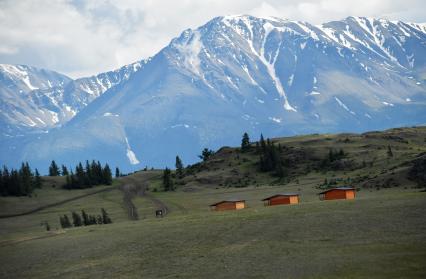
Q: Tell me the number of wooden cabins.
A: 3